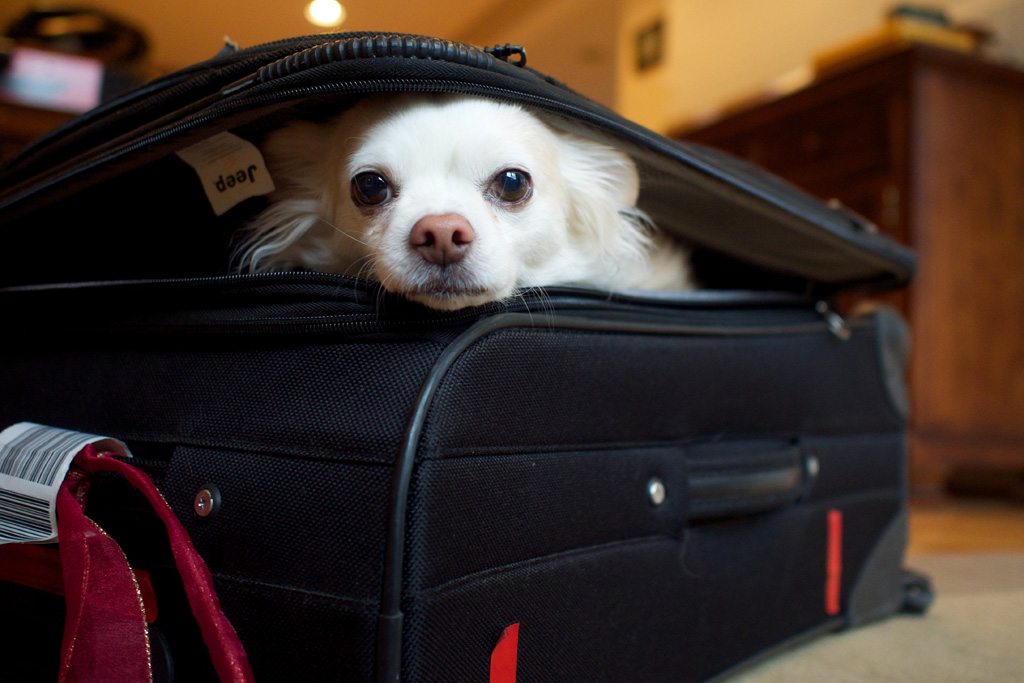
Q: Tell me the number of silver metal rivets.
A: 3